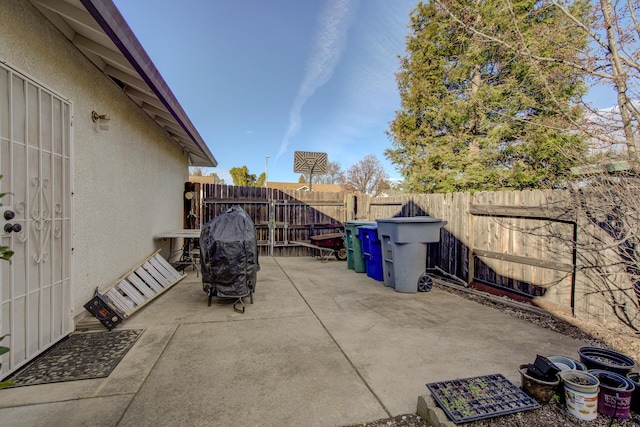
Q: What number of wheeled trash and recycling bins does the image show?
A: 3